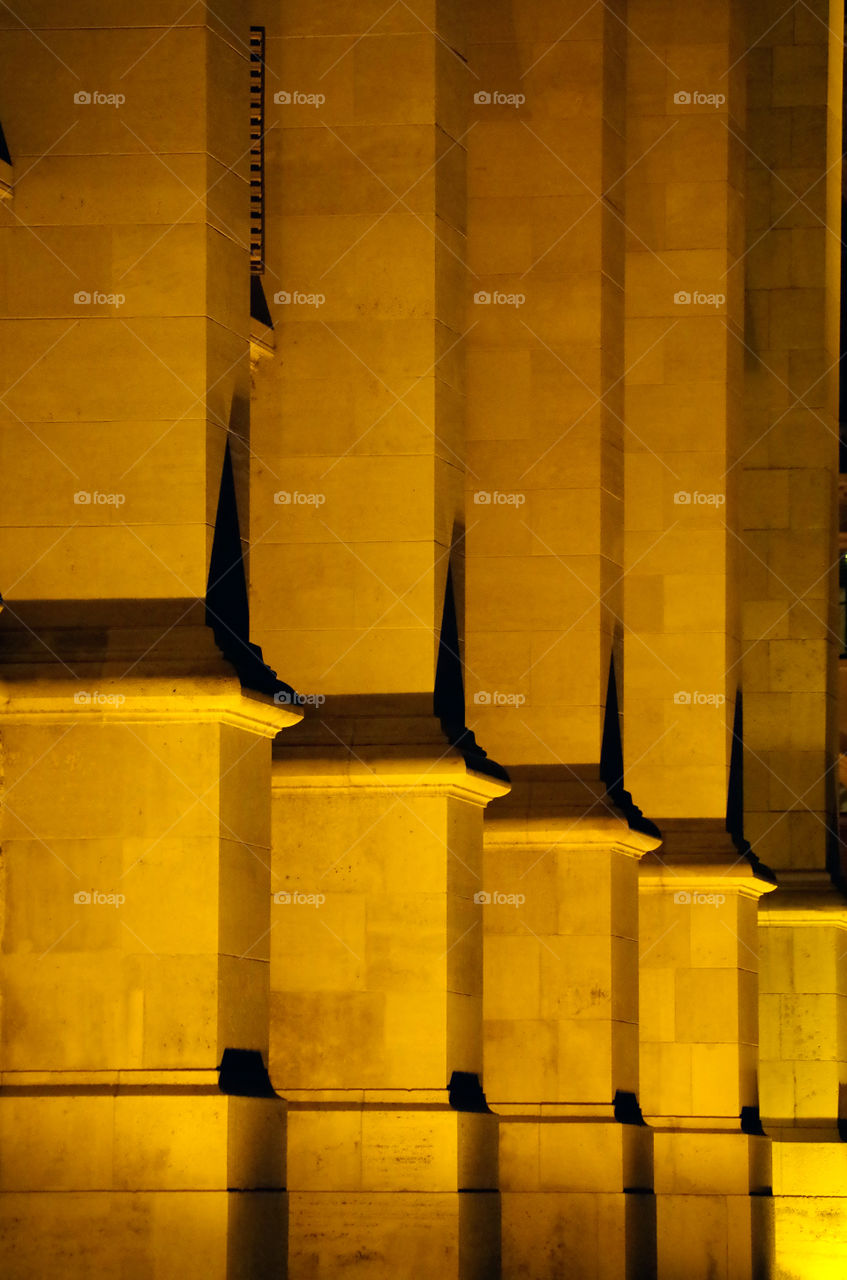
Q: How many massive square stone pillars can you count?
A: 5